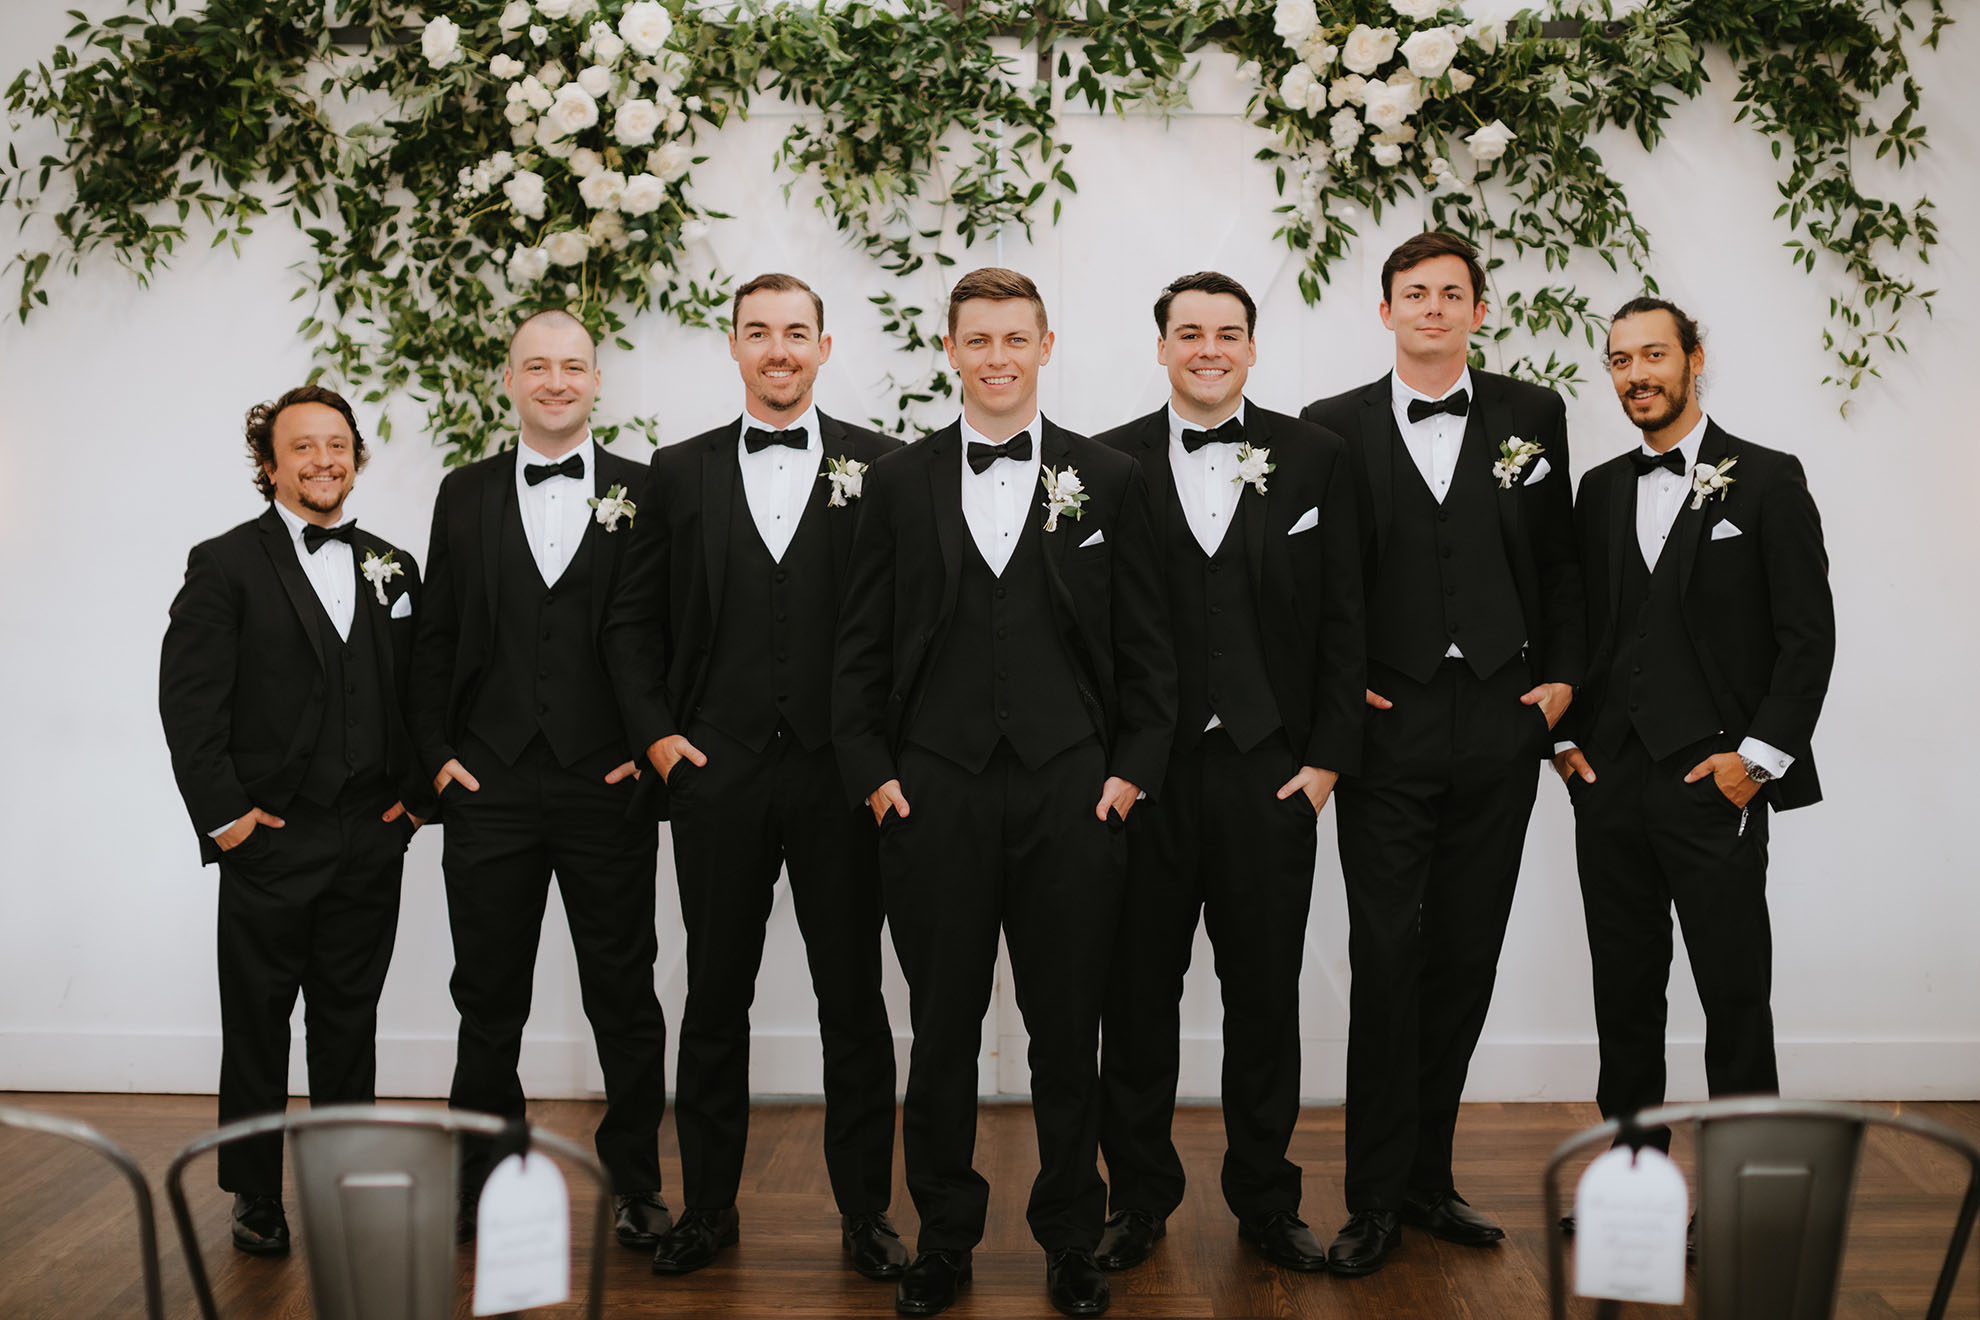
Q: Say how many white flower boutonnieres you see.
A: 7